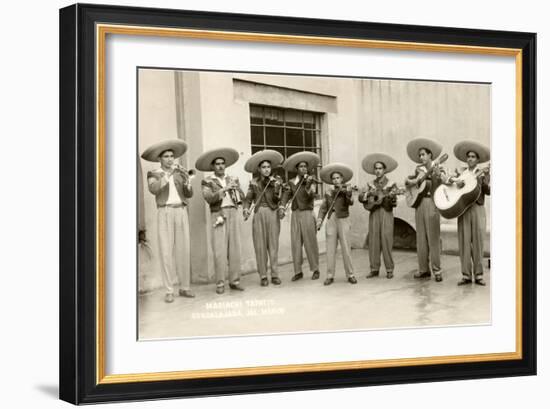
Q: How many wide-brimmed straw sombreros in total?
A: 8